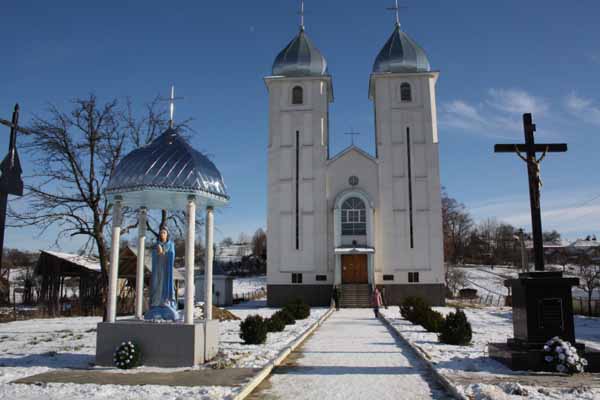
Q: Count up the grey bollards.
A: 0